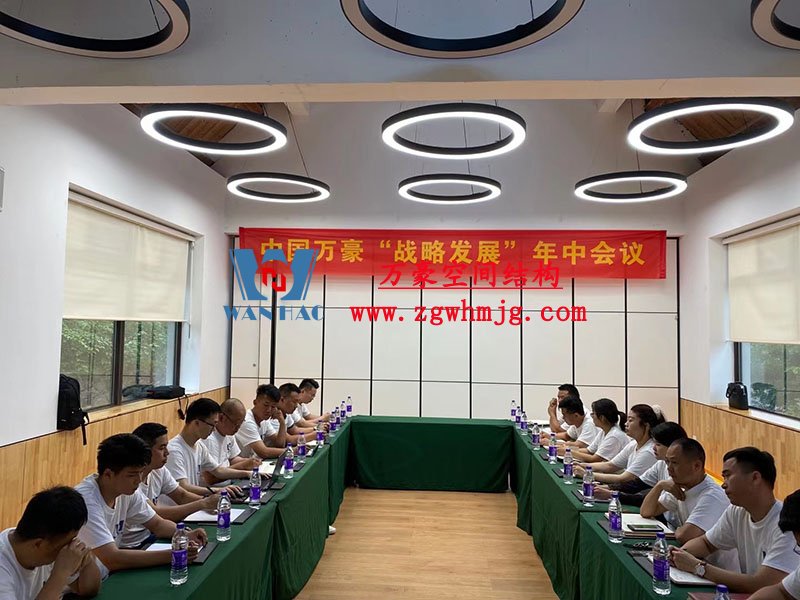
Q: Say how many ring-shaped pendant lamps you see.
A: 9